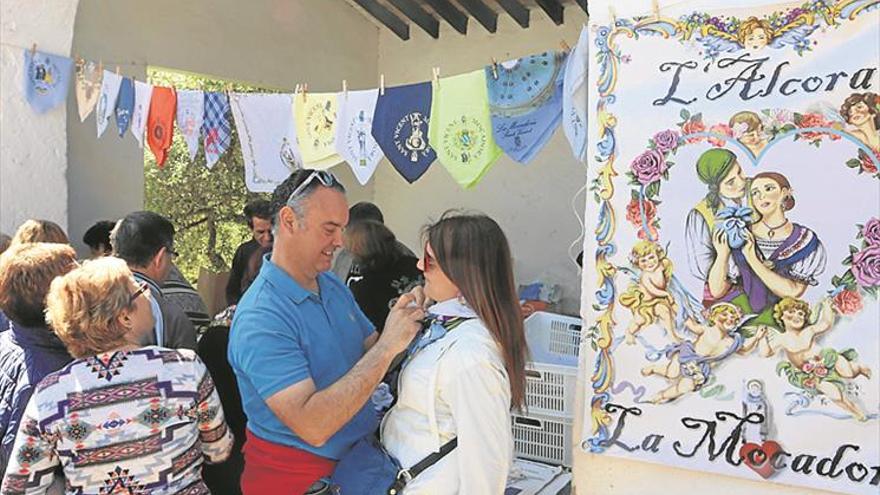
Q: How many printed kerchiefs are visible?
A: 15